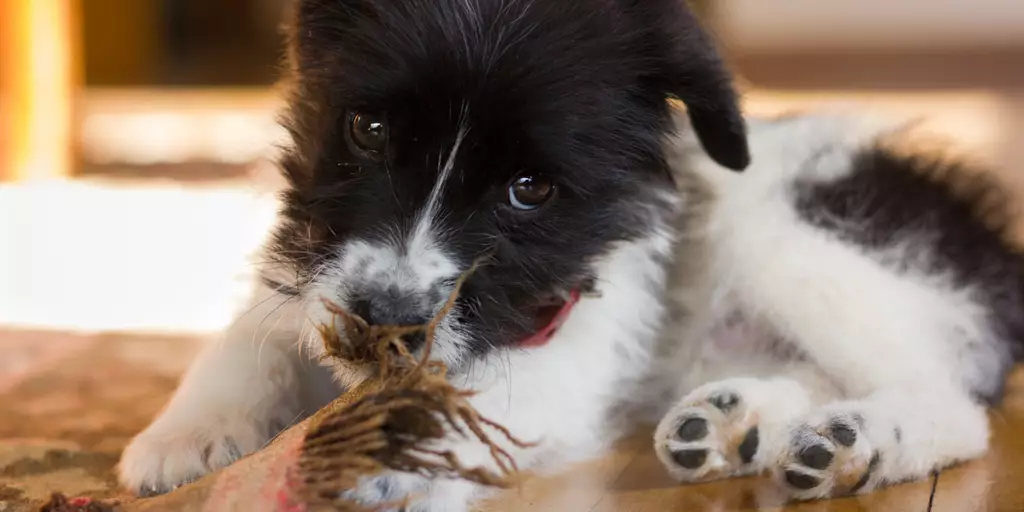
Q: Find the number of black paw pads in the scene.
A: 8